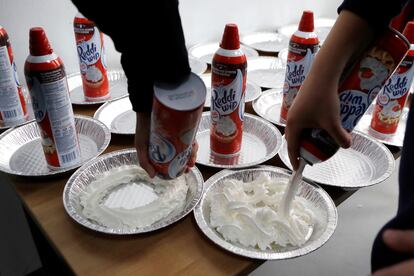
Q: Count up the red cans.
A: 8